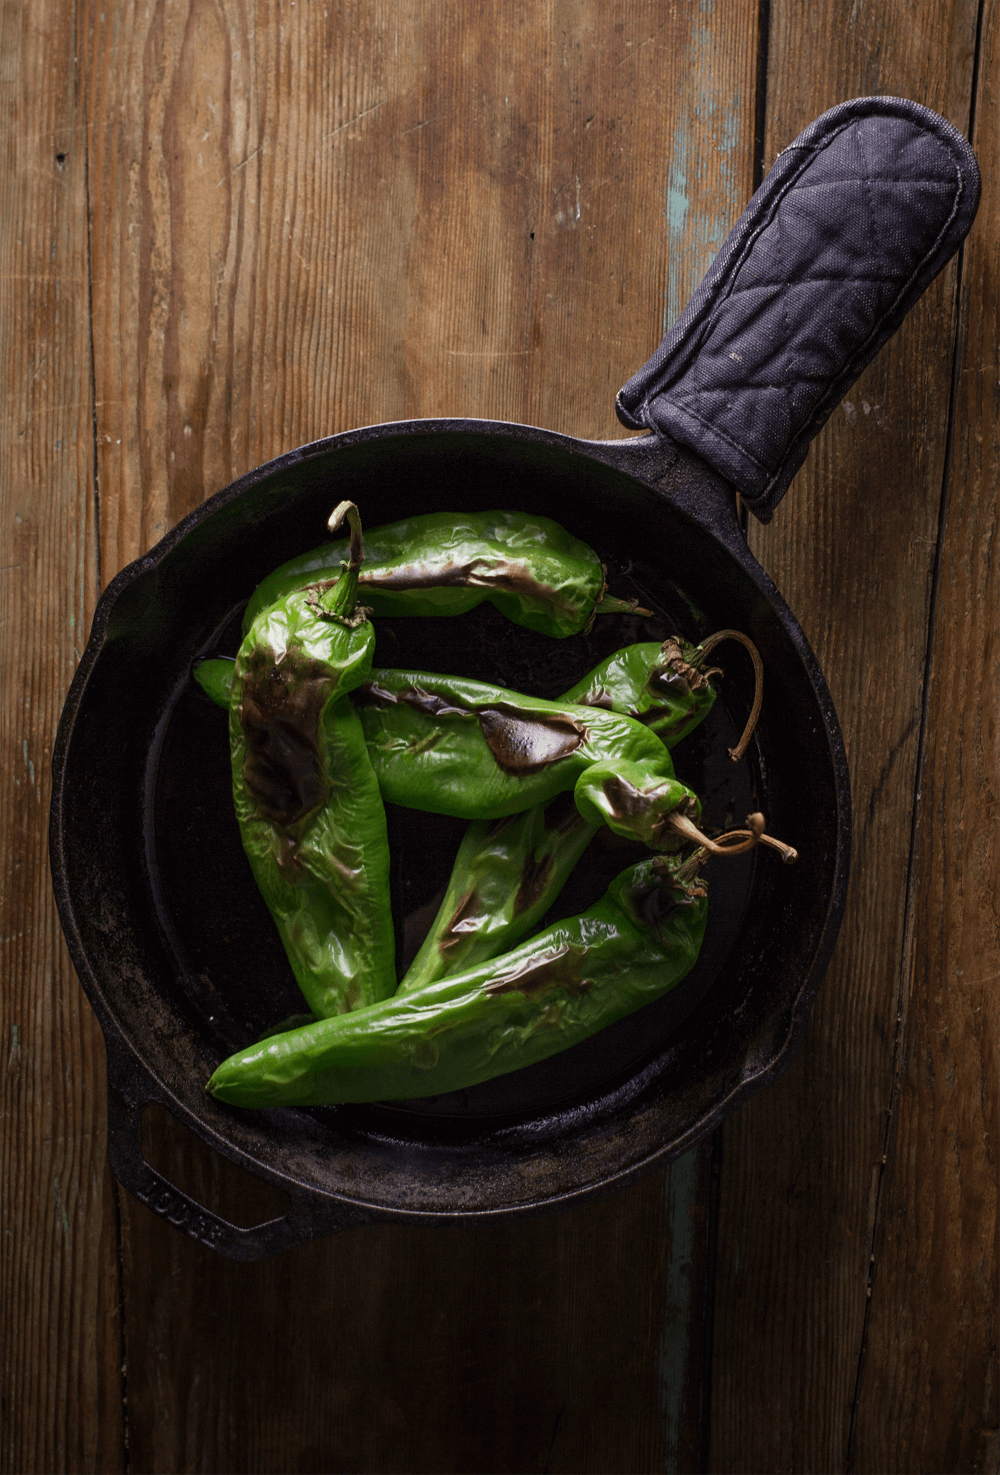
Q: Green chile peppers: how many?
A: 5